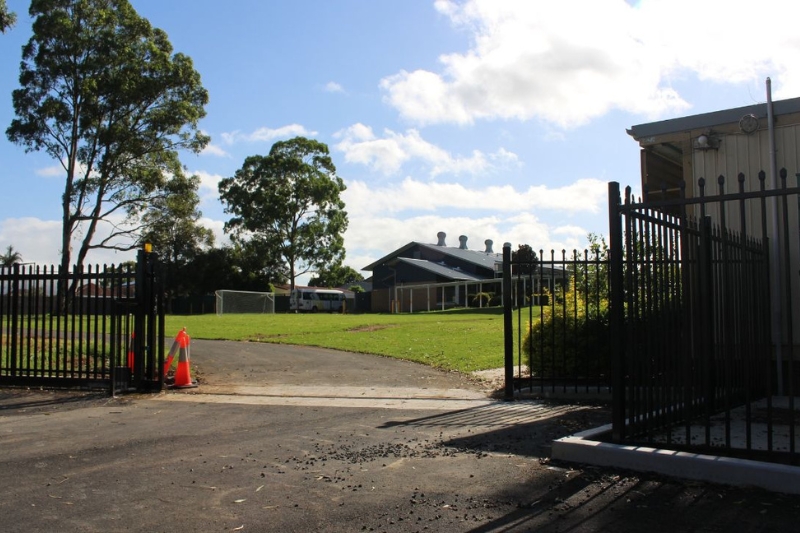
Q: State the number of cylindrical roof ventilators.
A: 3